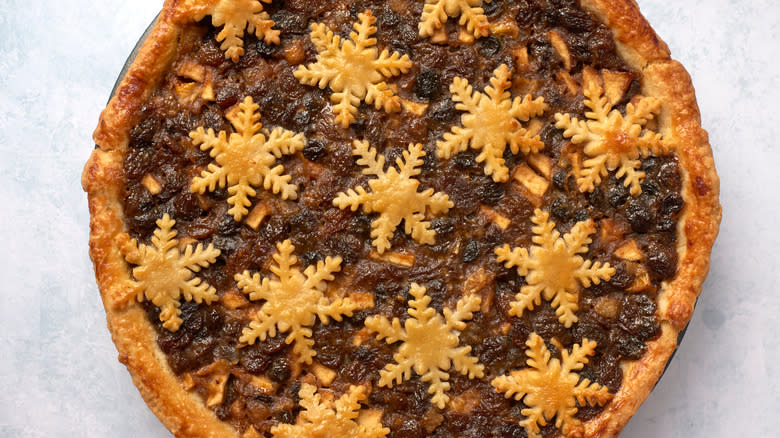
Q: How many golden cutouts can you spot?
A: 13